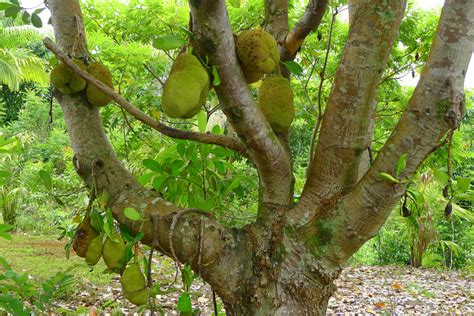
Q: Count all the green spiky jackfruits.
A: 9